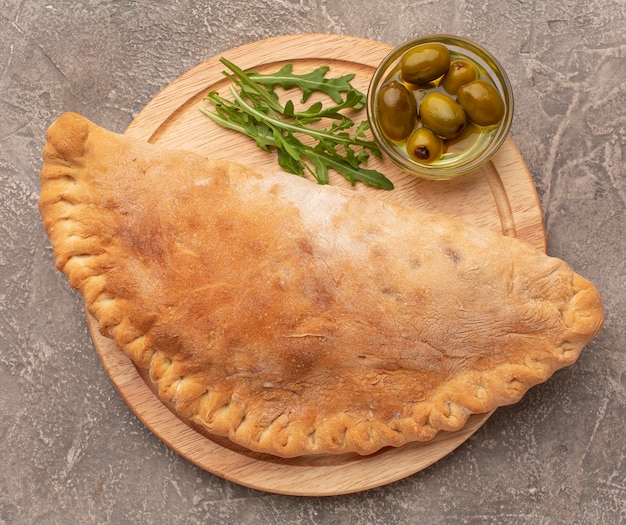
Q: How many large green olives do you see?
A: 6